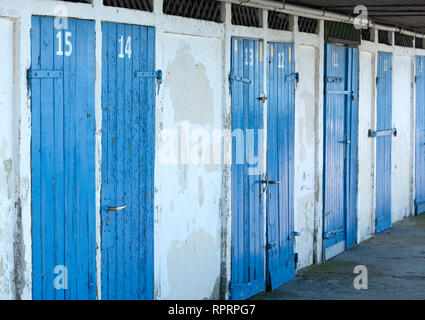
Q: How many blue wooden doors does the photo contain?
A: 7